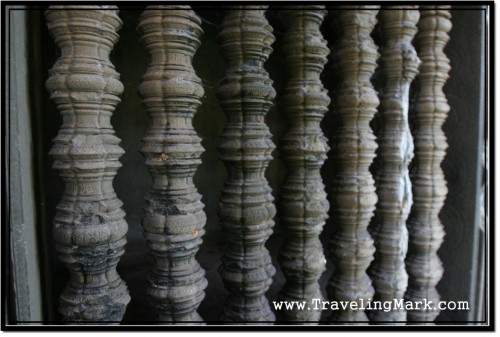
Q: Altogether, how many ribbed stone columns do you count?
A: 7